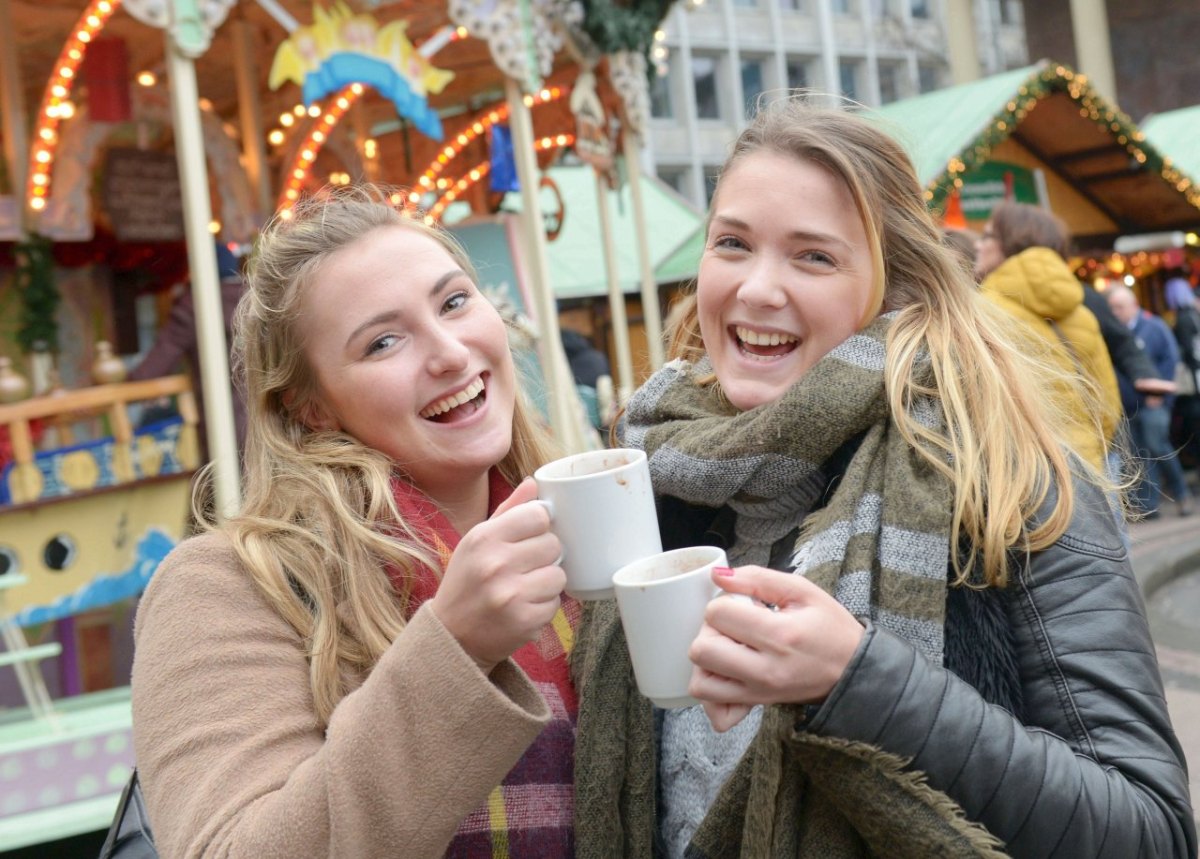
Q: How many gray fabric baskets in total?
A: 0